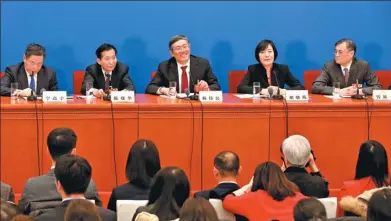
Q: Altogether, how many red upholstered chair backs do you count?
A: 6